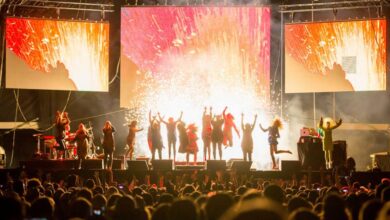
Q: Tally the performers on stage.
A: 14